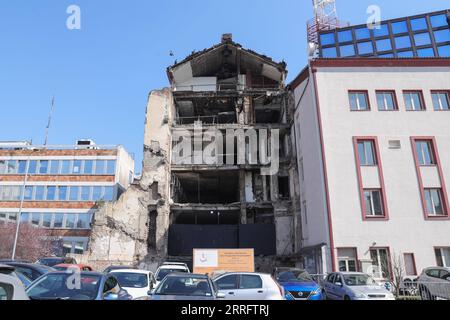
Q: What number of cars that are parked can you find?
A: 13